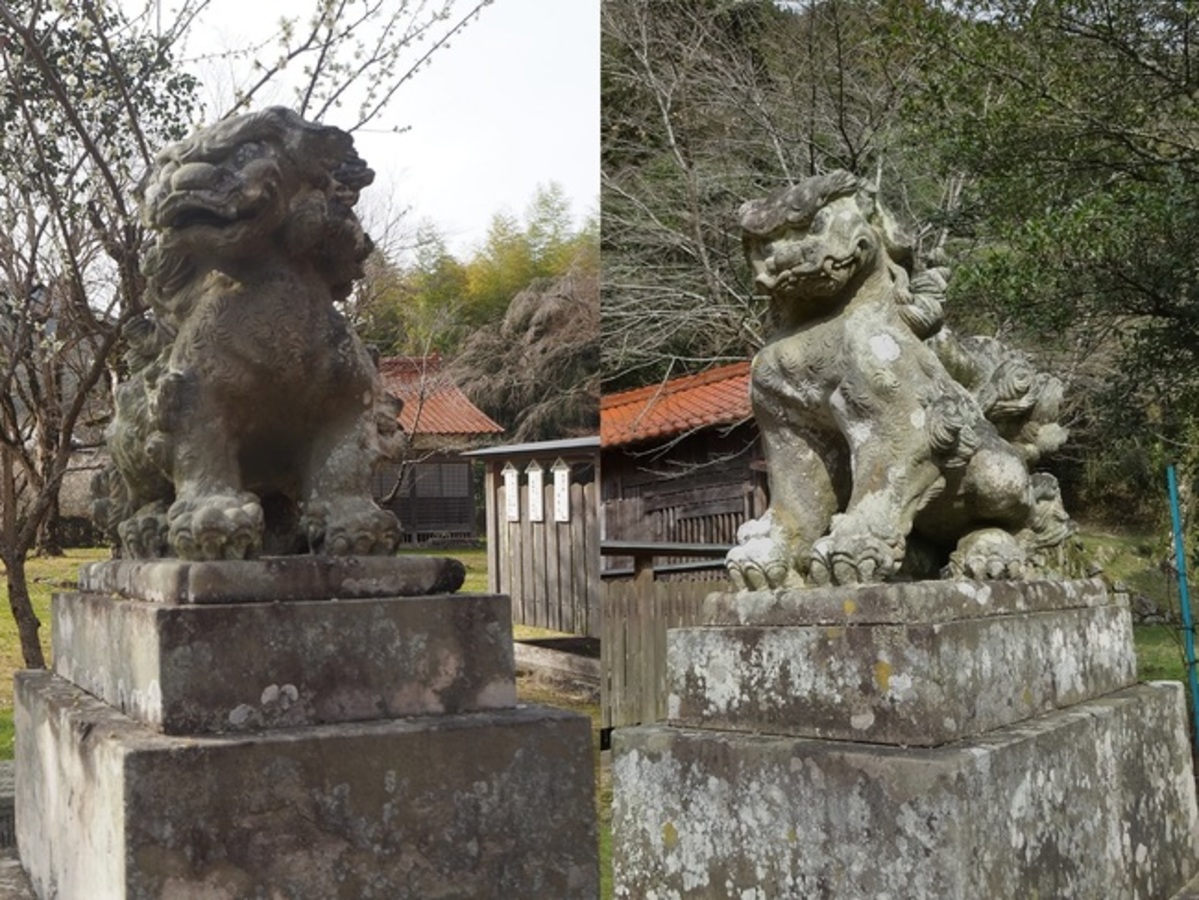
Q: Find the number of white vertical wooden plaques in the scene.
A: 3